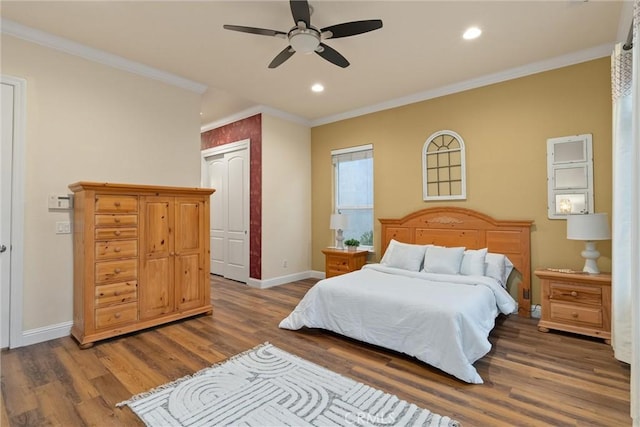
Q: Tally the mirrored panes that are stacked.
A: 3